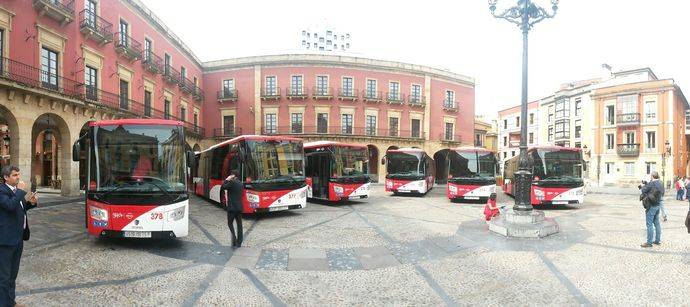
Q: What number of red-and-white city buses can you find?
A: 6